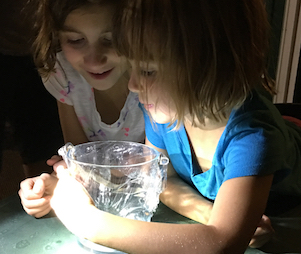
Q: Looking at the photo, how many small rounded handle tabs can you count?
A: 2